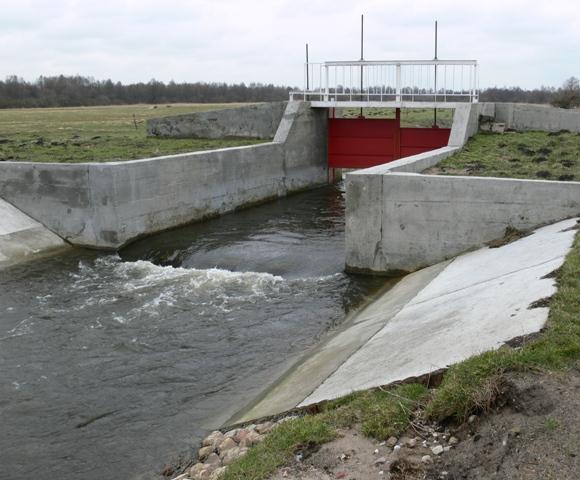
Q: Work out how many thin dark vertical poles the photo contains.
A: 3